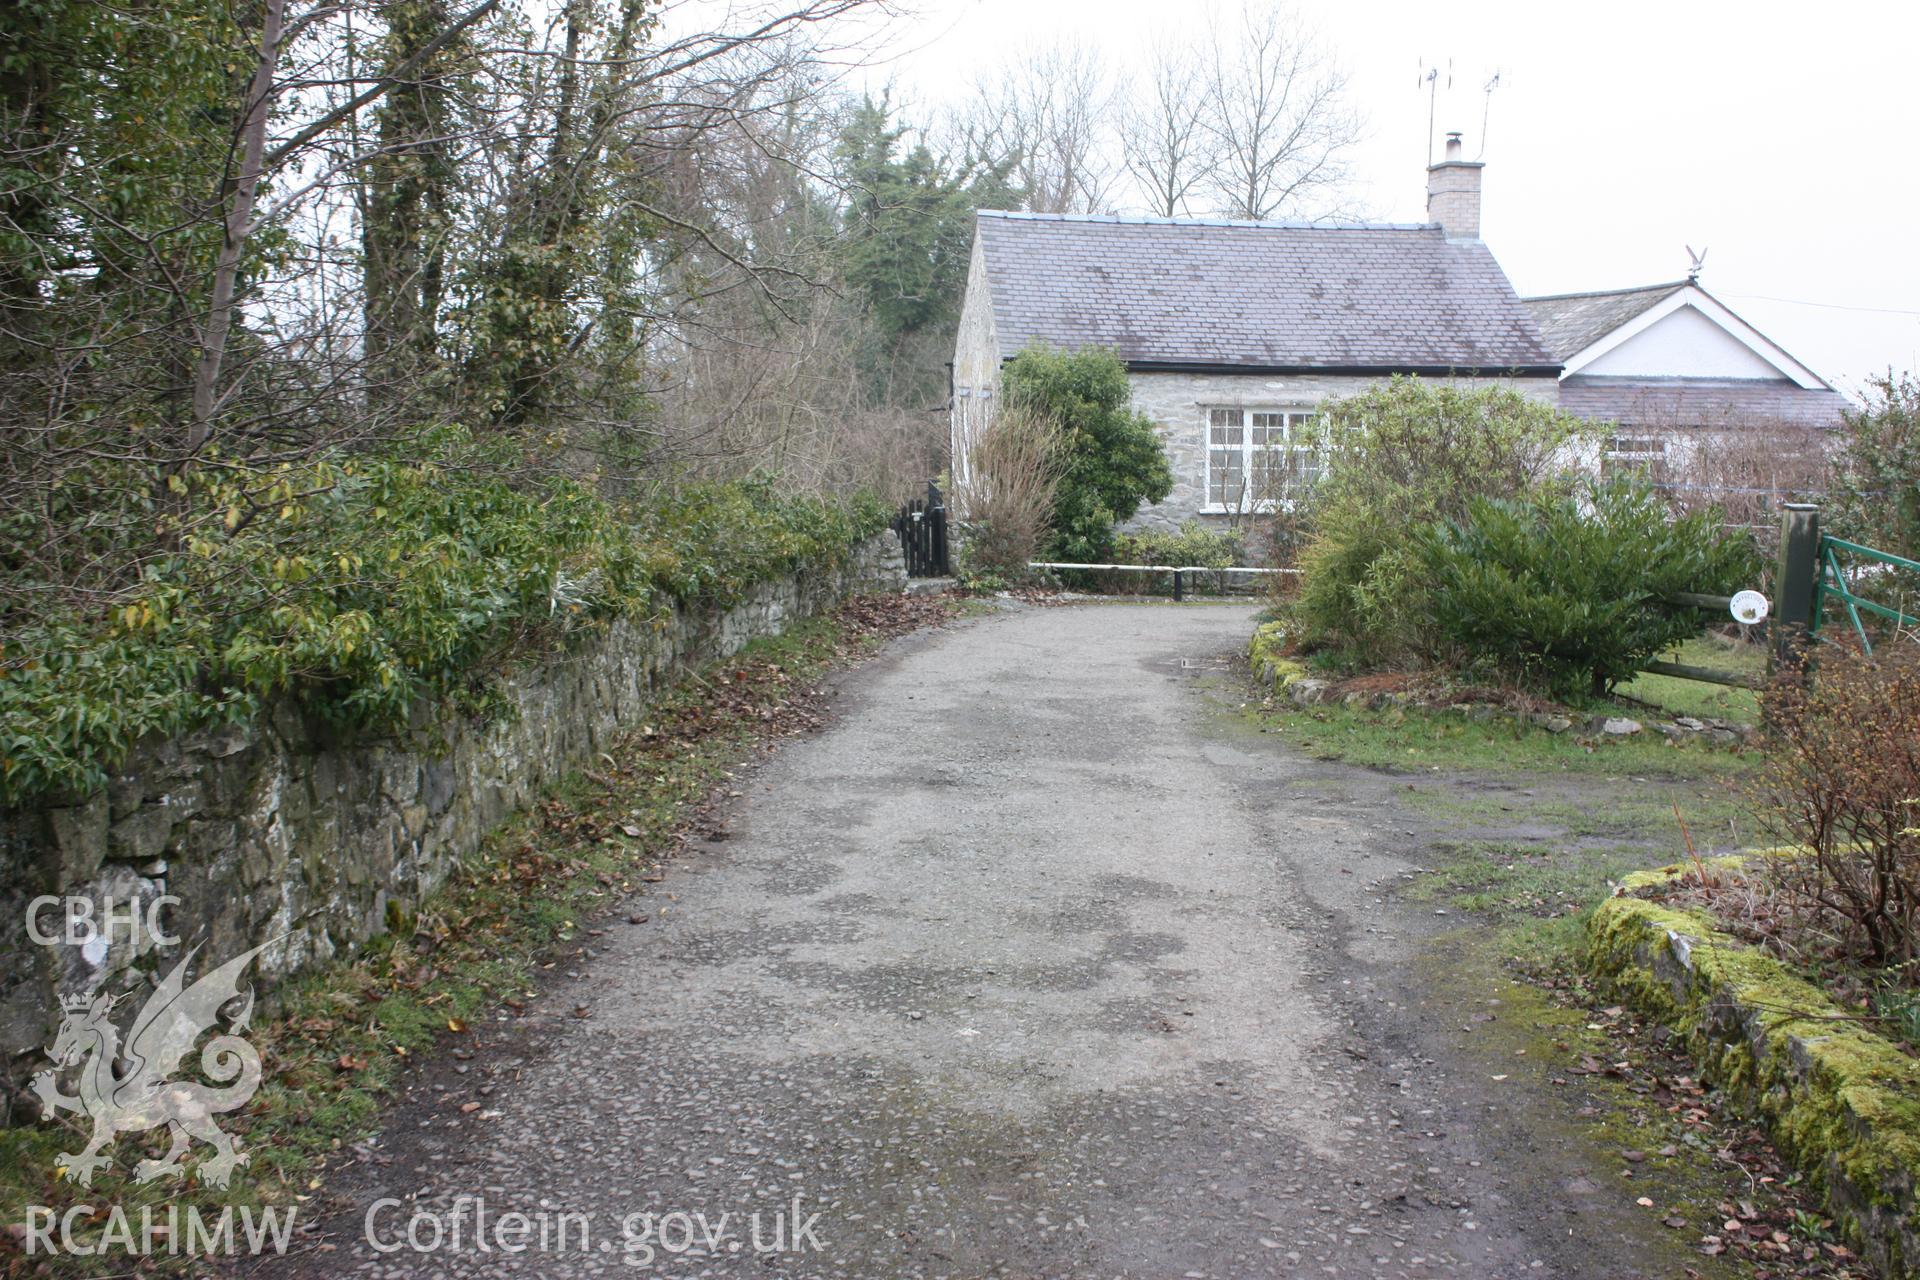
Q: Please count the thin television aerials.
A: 2